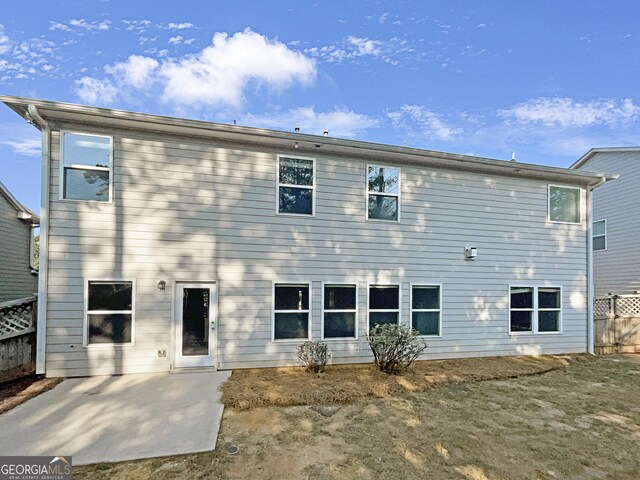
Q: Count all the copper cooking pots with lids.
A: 0